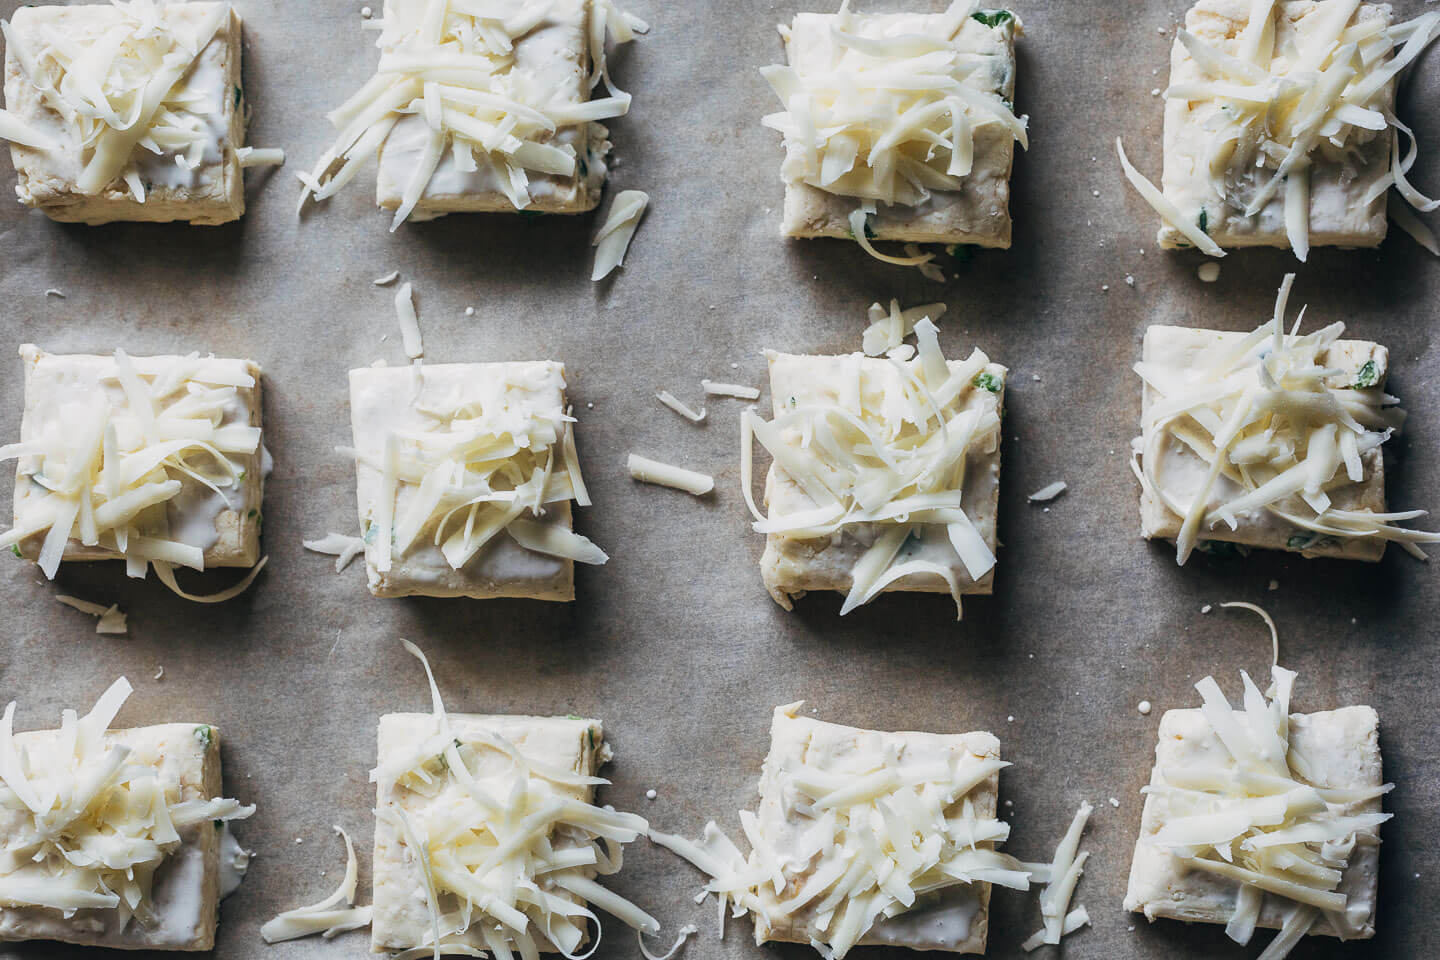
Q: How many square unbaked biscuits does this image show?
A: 12